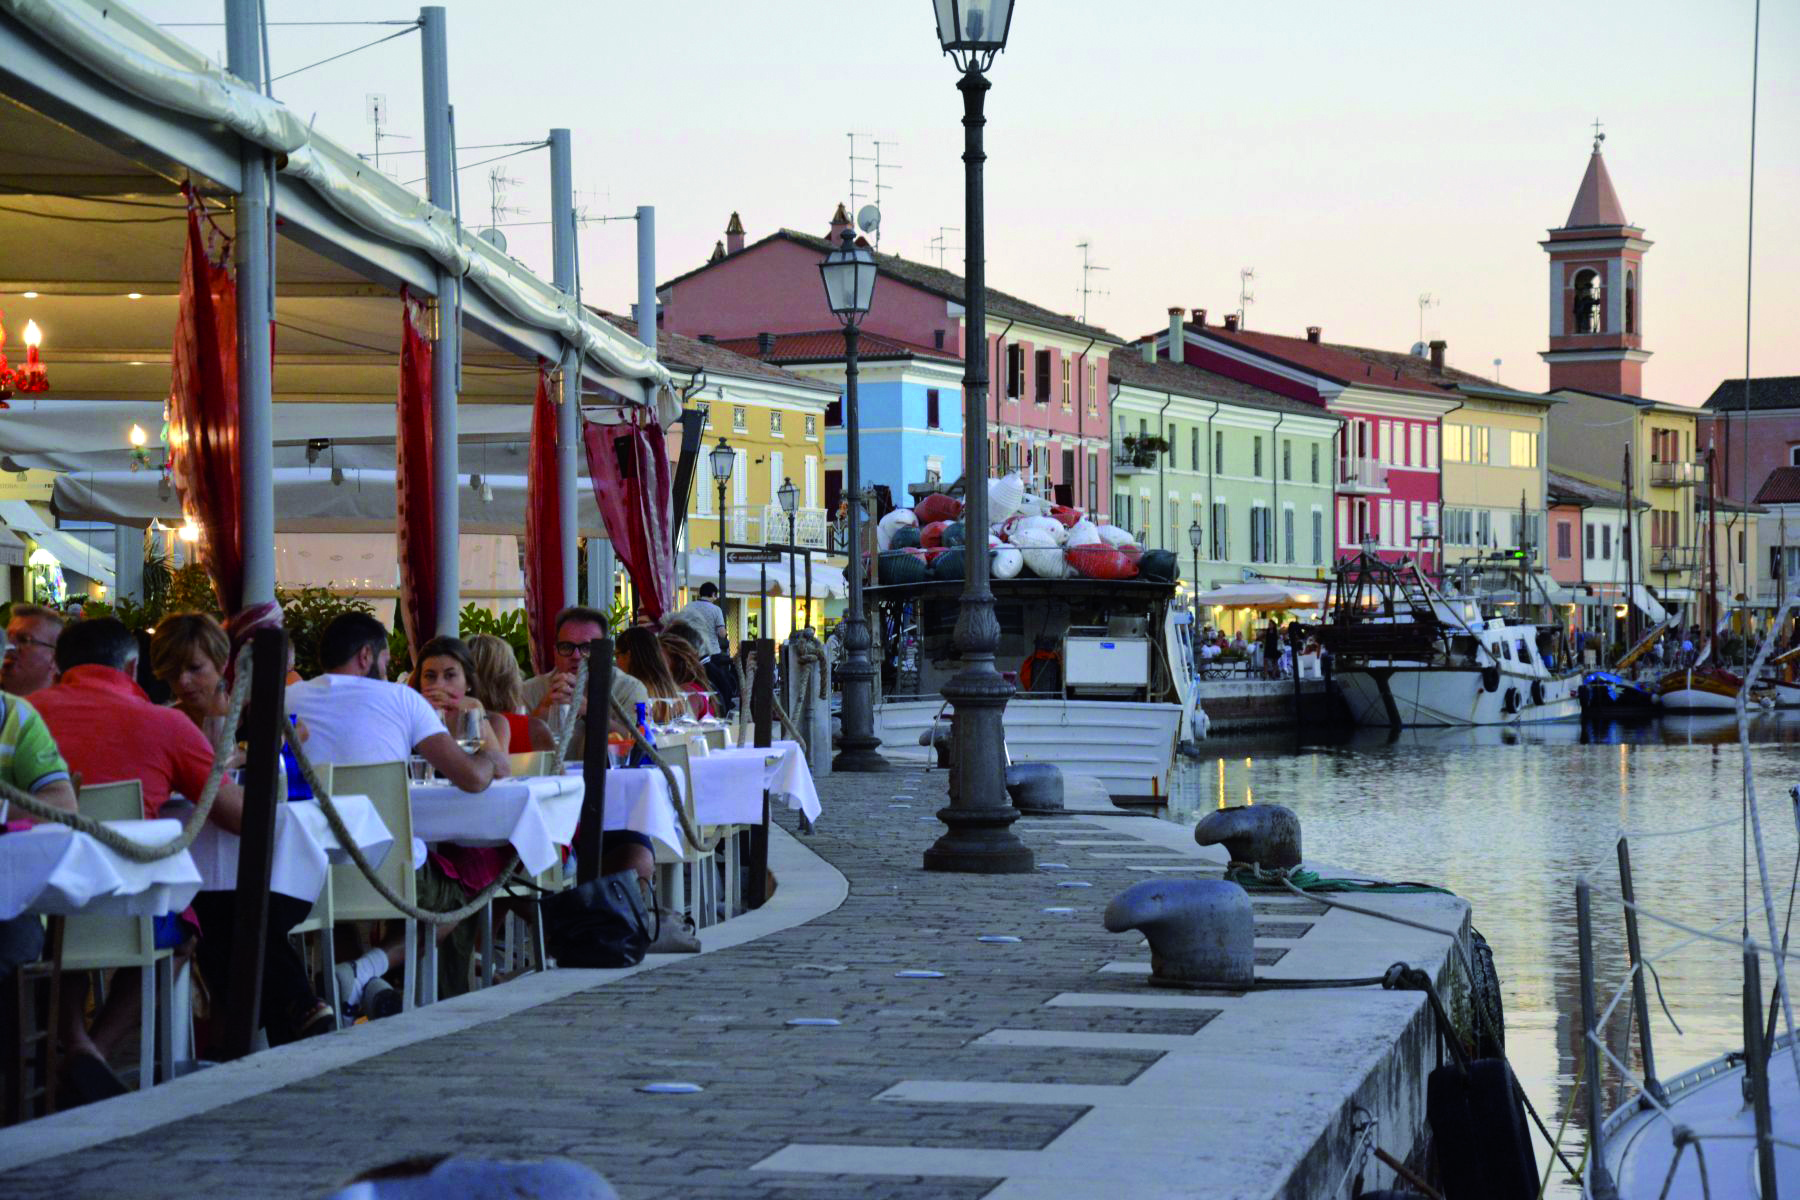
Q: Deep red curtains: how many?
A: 4